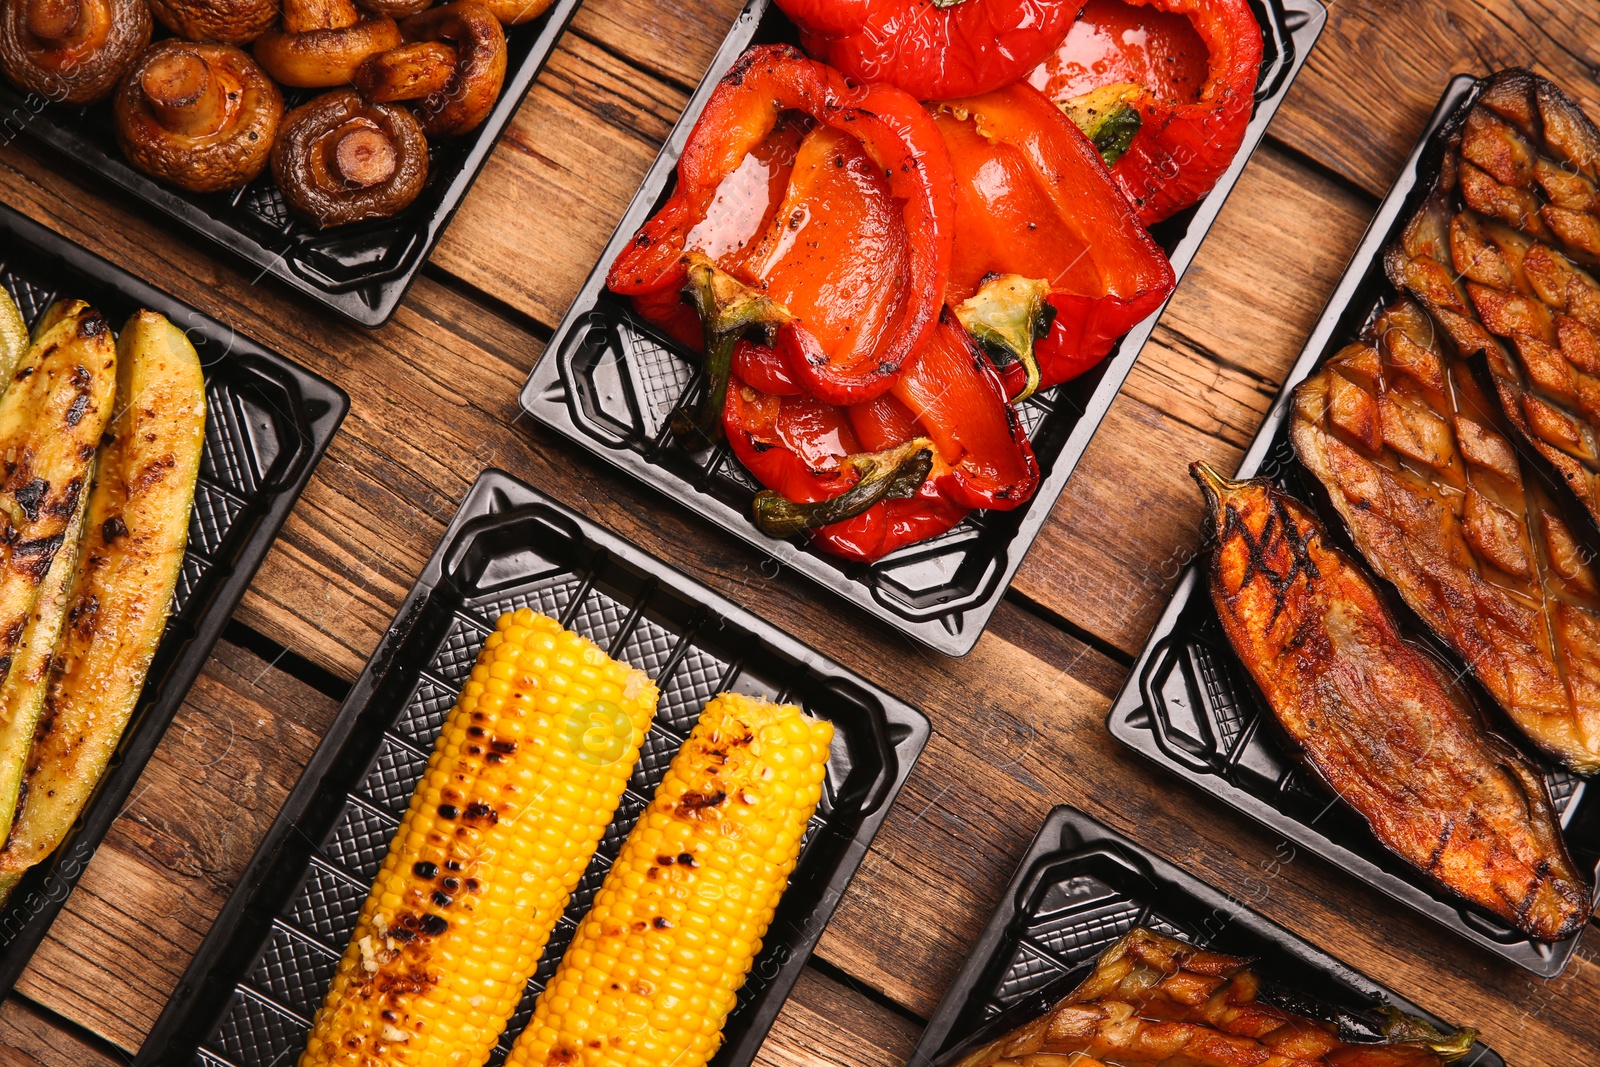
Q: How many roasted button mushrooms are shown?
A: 8